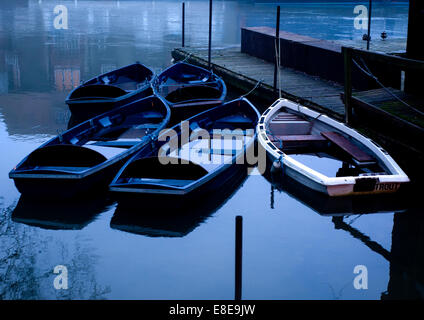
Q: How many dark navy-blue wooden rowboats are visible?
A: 4